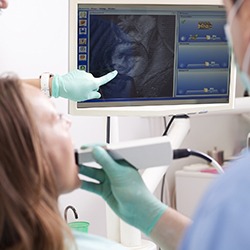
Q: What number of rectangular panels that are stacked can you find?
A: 3